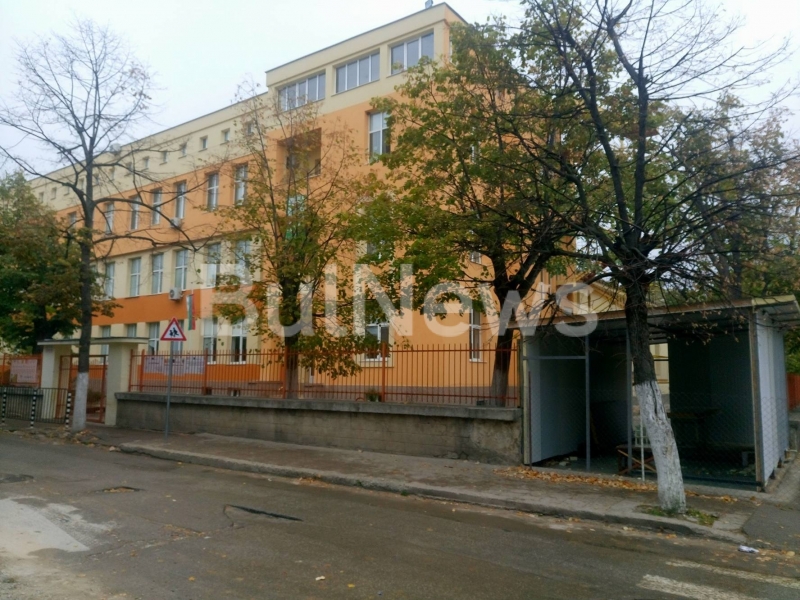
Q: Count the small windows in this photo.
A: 13